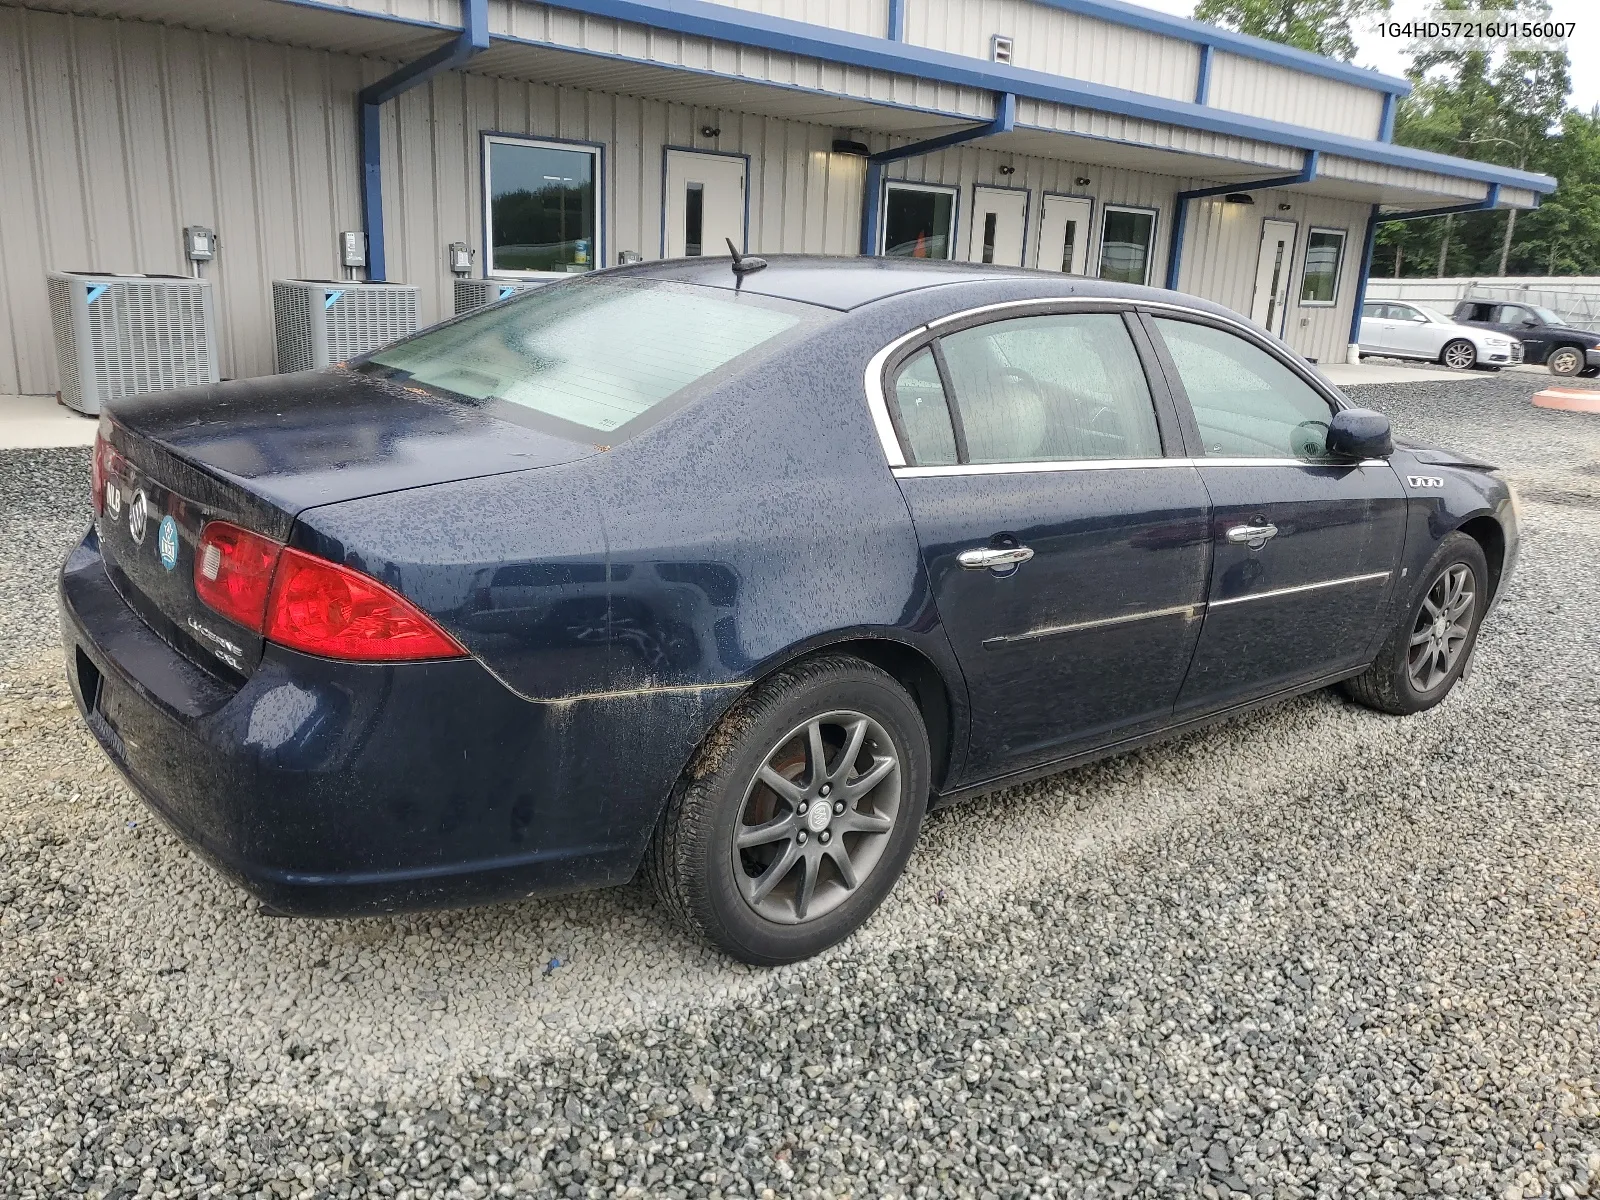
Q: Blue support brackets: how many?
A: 4